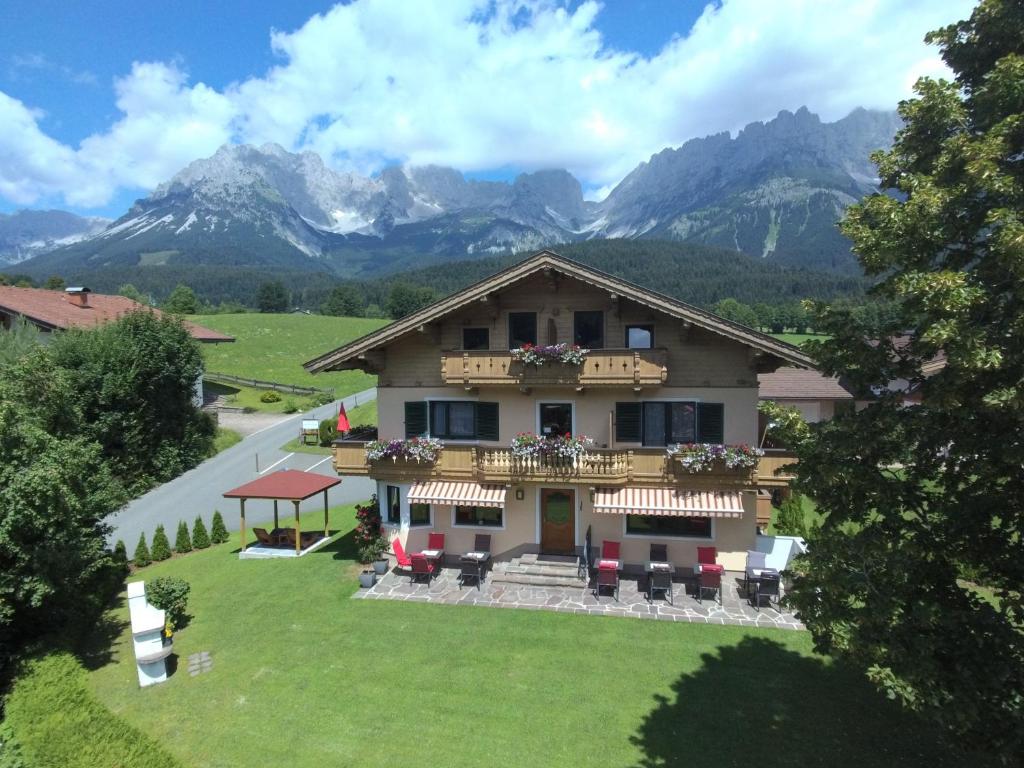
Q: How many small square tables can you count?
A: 6